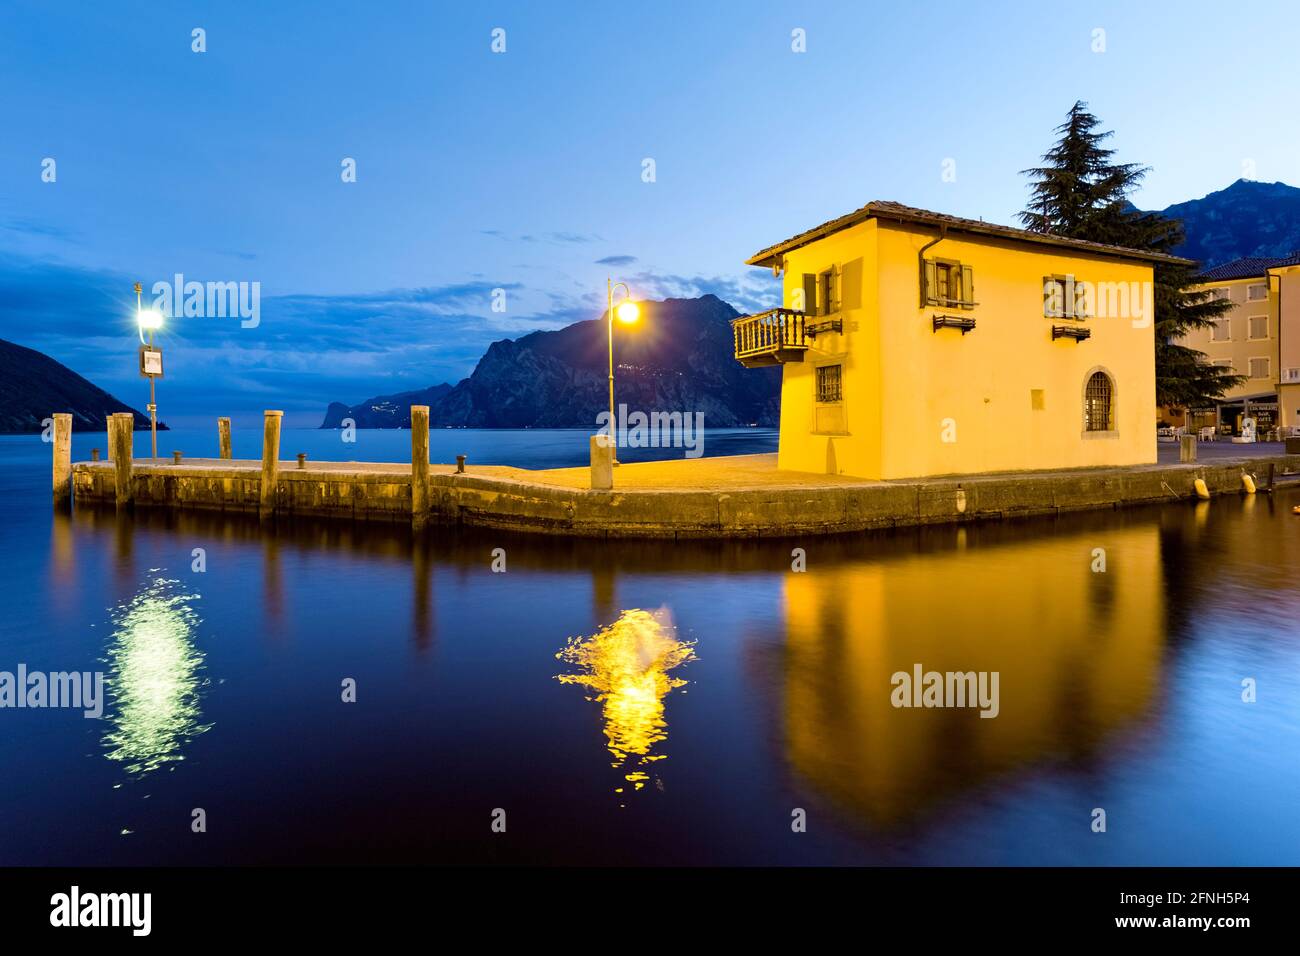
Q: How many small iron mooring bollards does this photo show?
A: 4